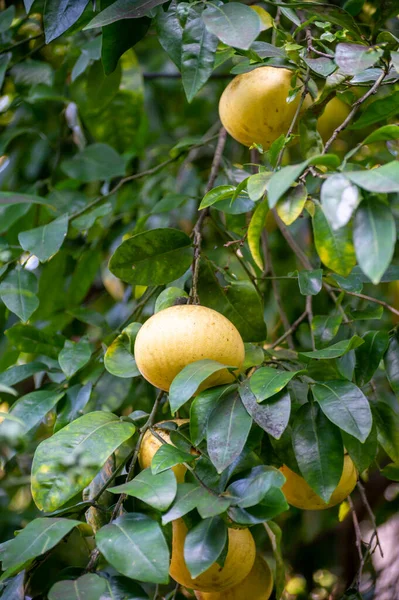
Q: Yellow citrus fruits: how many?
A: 7